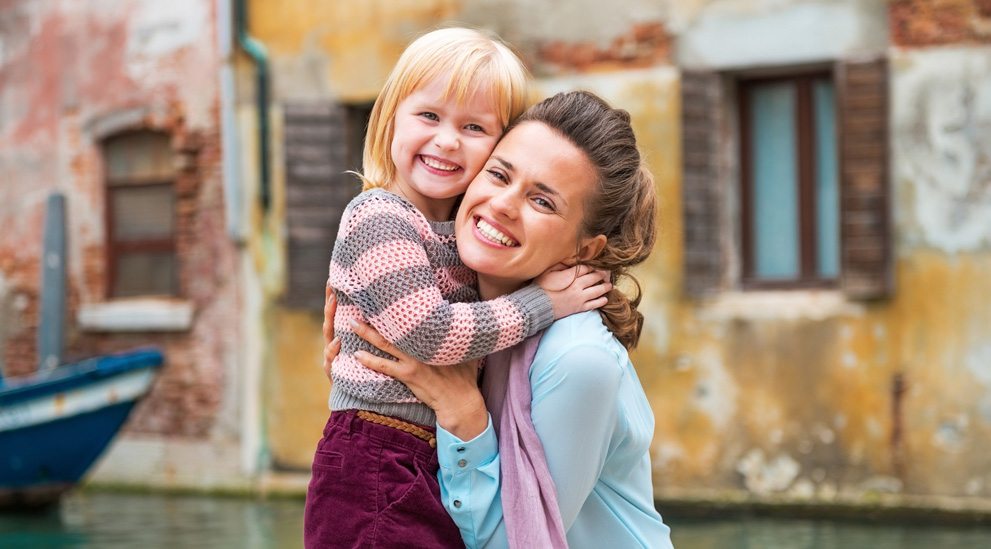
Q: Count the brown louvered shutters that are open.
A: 3